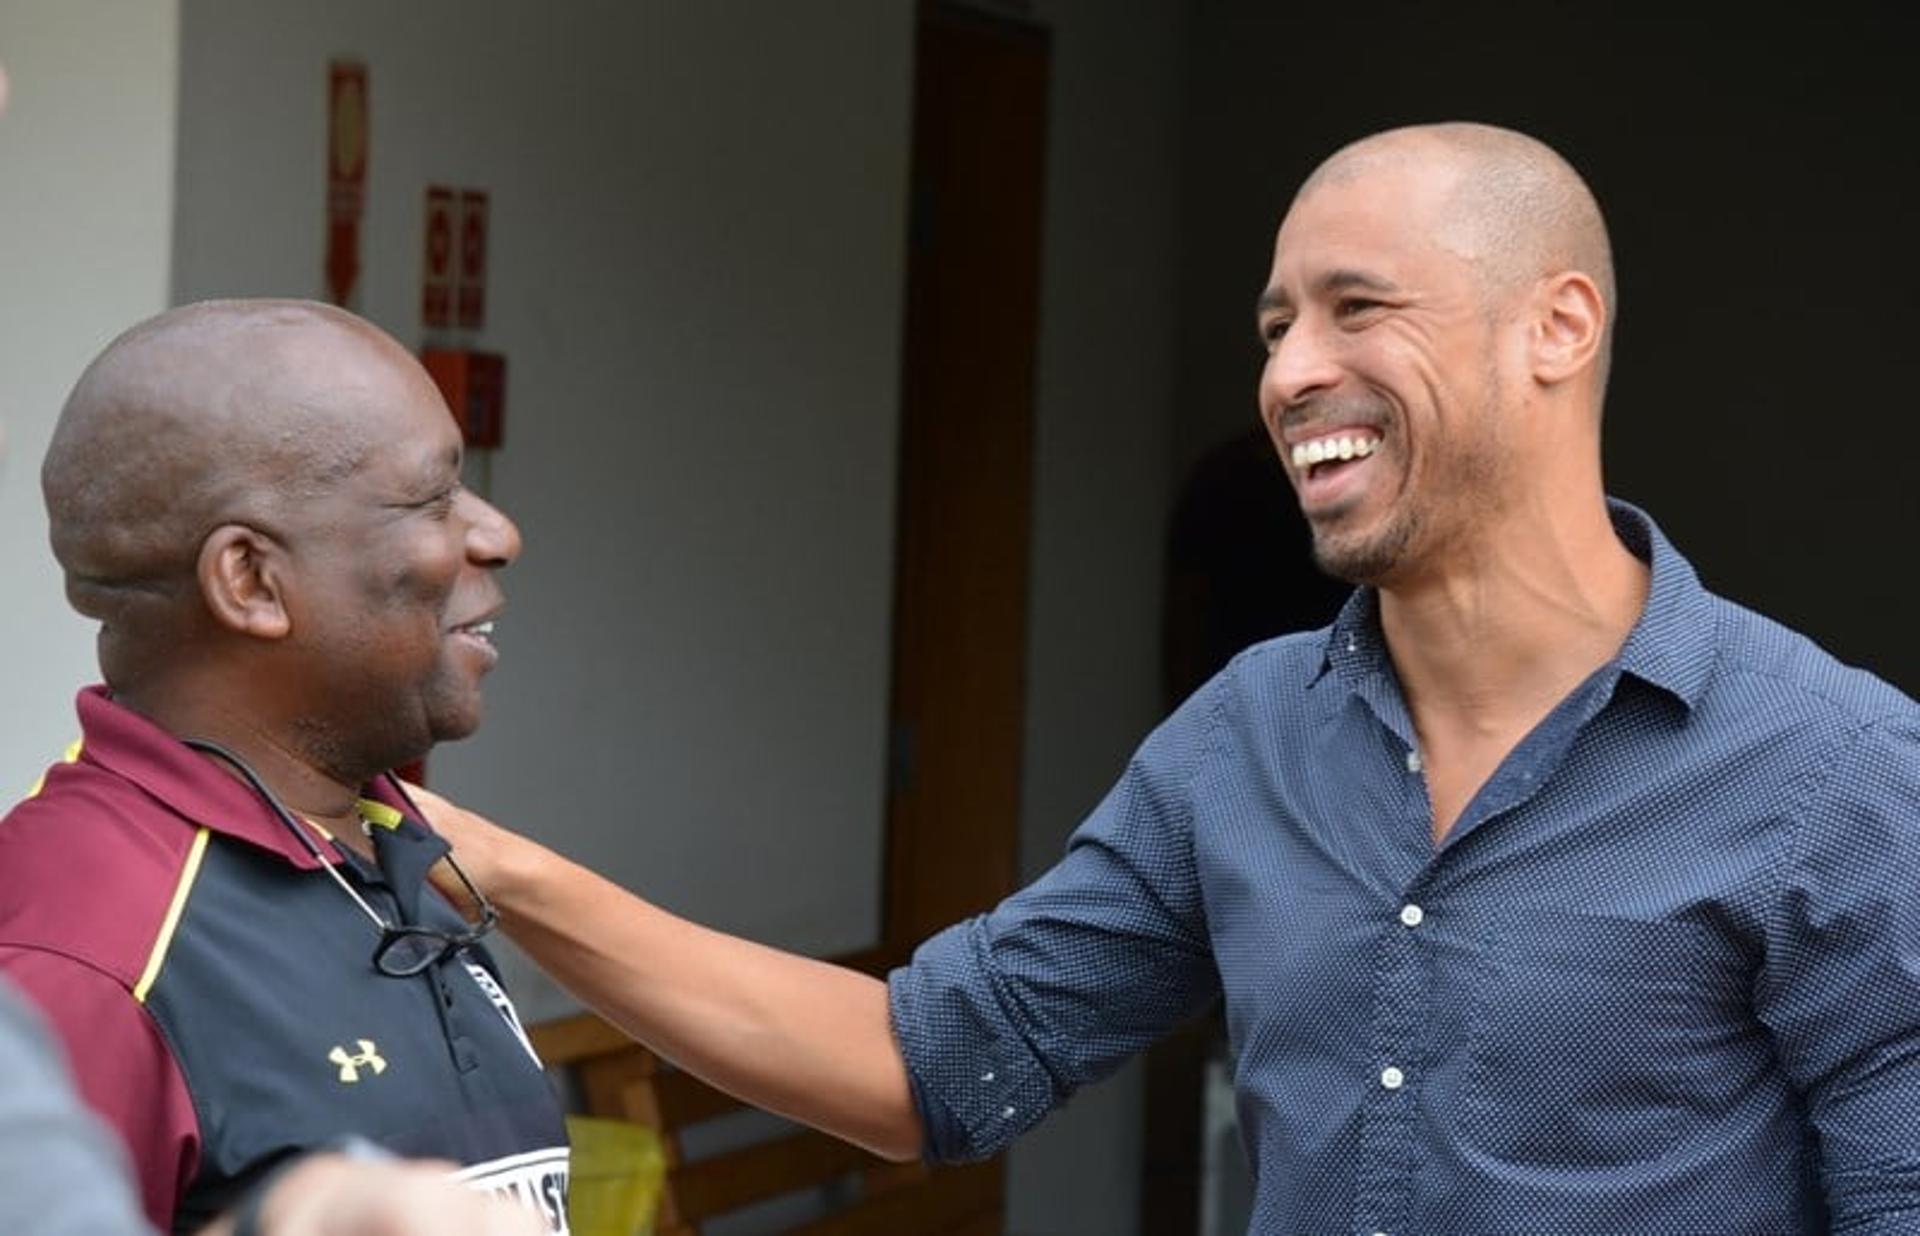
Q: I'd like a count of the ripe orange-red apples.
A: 0